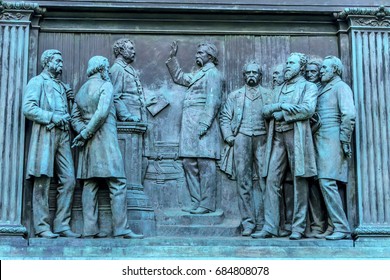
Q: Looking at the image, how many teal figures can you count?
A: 9